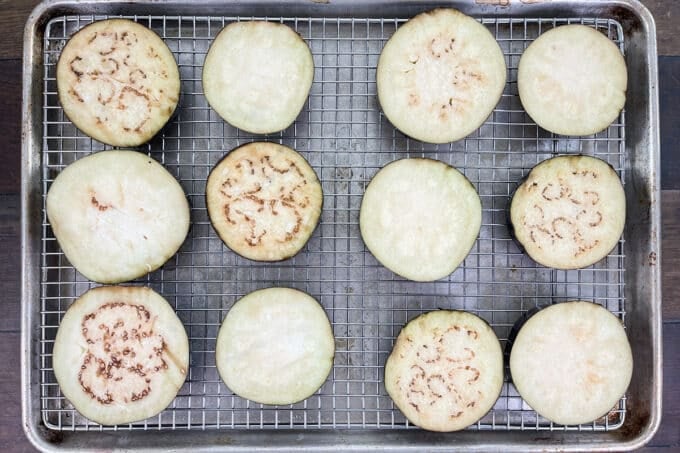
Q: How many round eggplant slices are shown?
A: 12